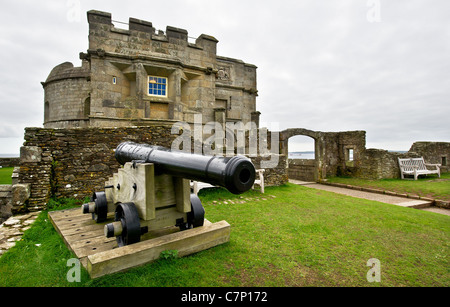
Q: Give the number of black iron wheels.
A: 3